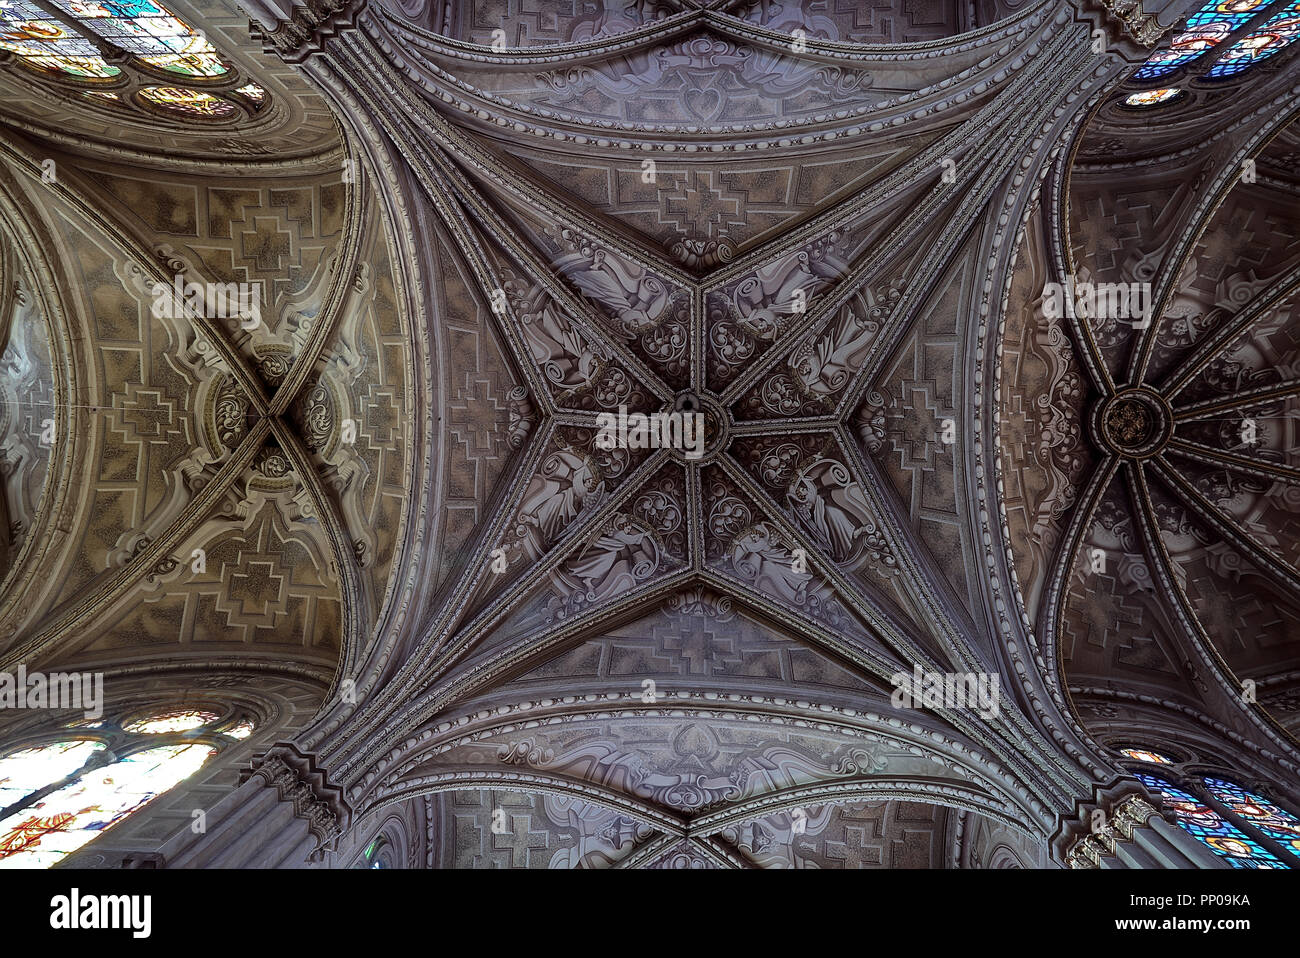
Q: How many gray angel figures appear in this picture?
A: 8